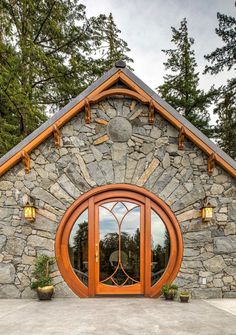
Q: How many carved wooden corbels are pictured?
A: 6